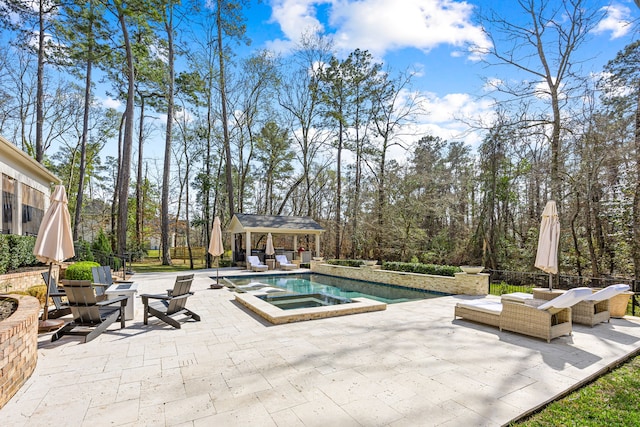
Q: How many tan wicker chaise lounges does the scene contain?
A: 4